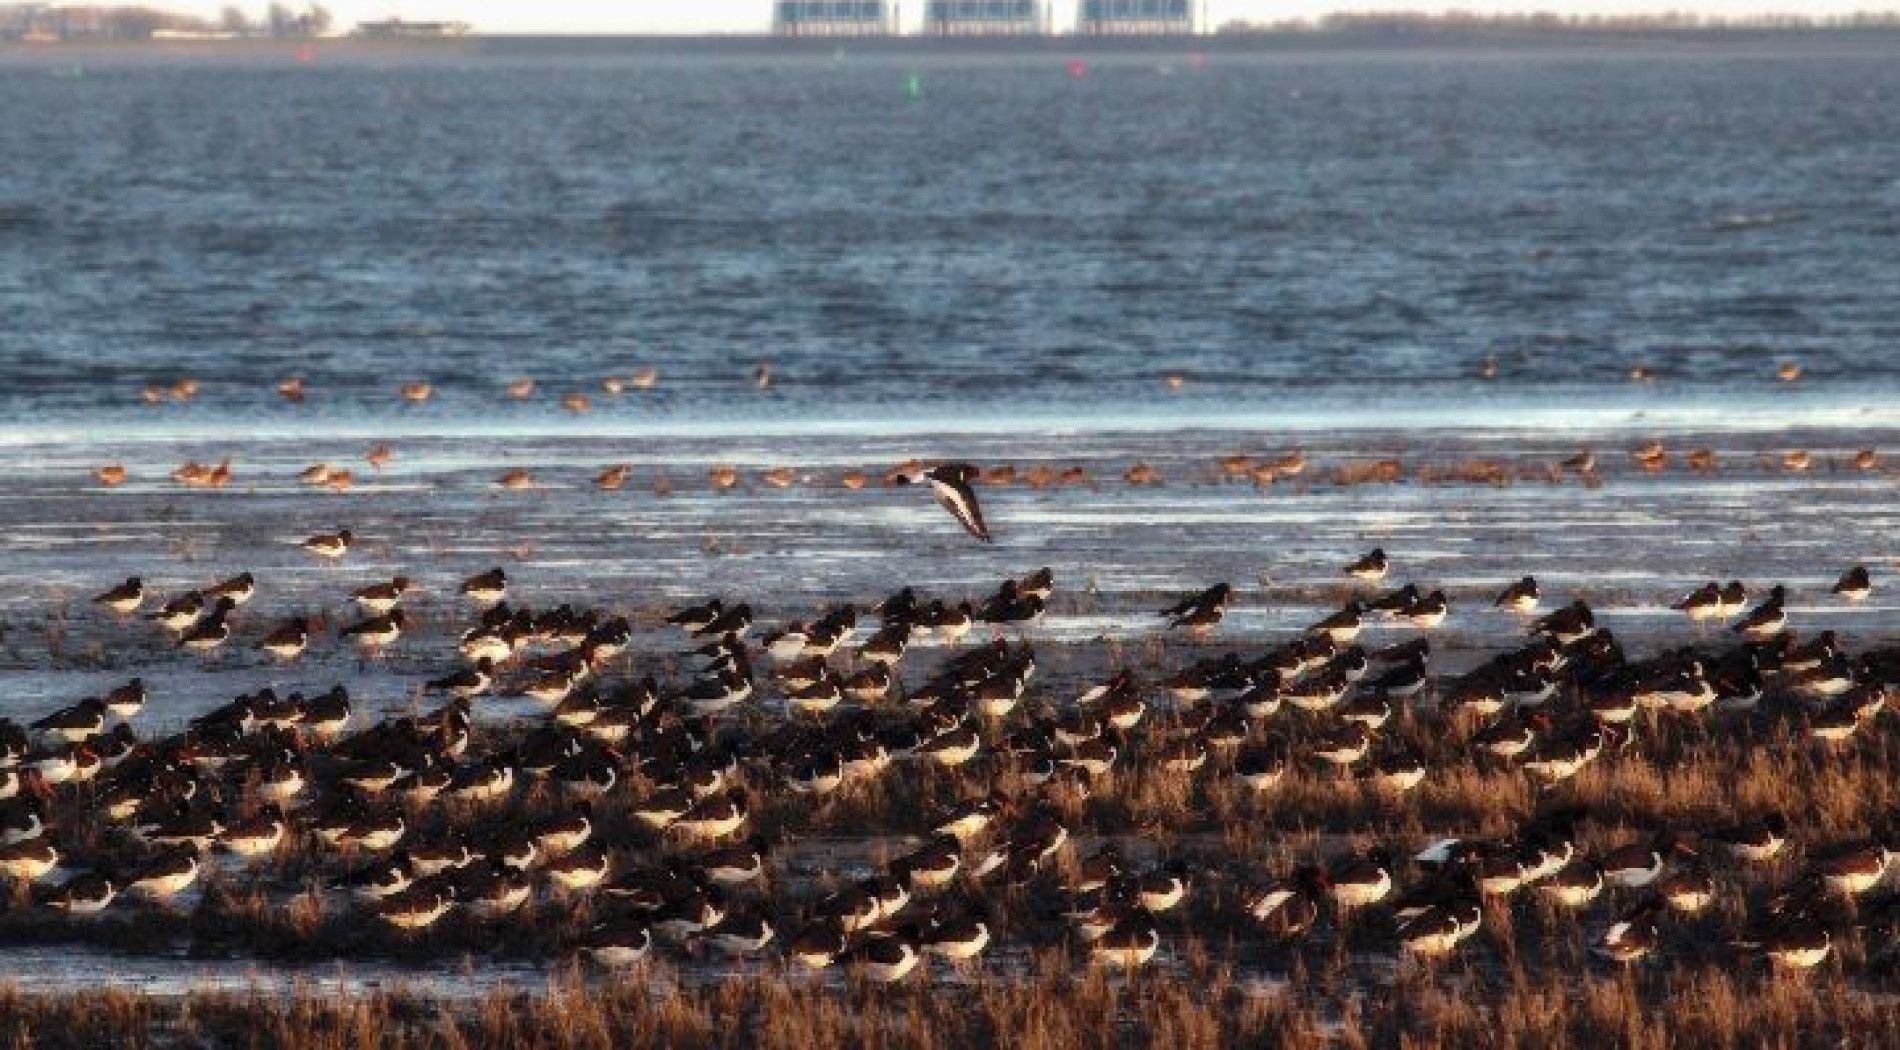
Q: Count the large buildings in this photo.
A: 3